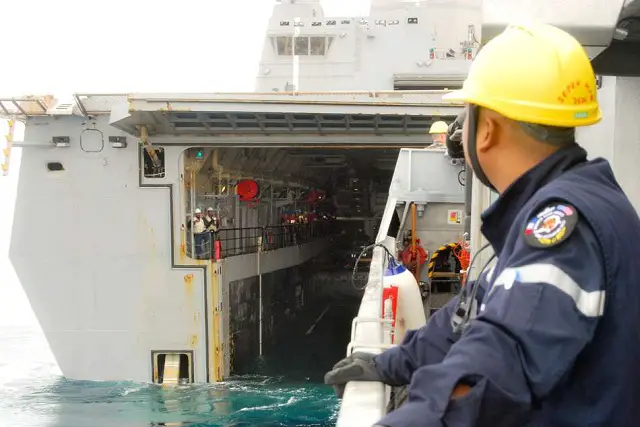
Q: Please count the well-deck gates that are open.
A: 1